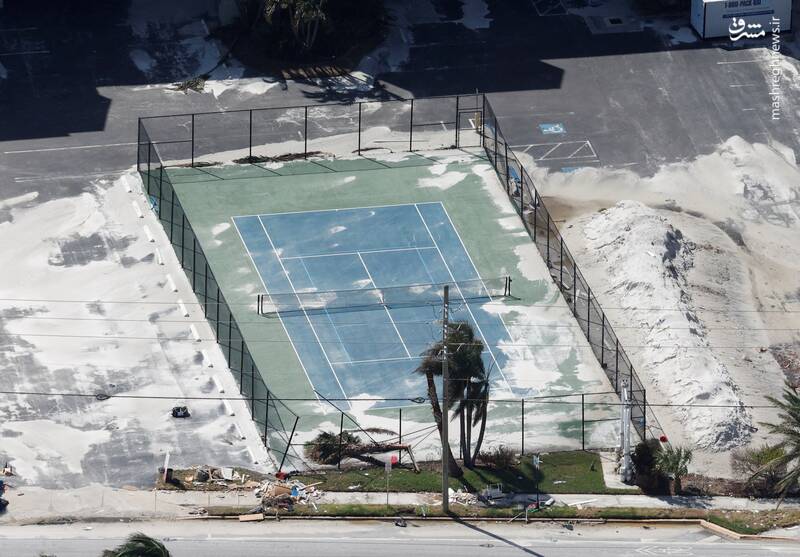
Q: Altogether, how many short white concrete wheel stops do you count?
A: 12